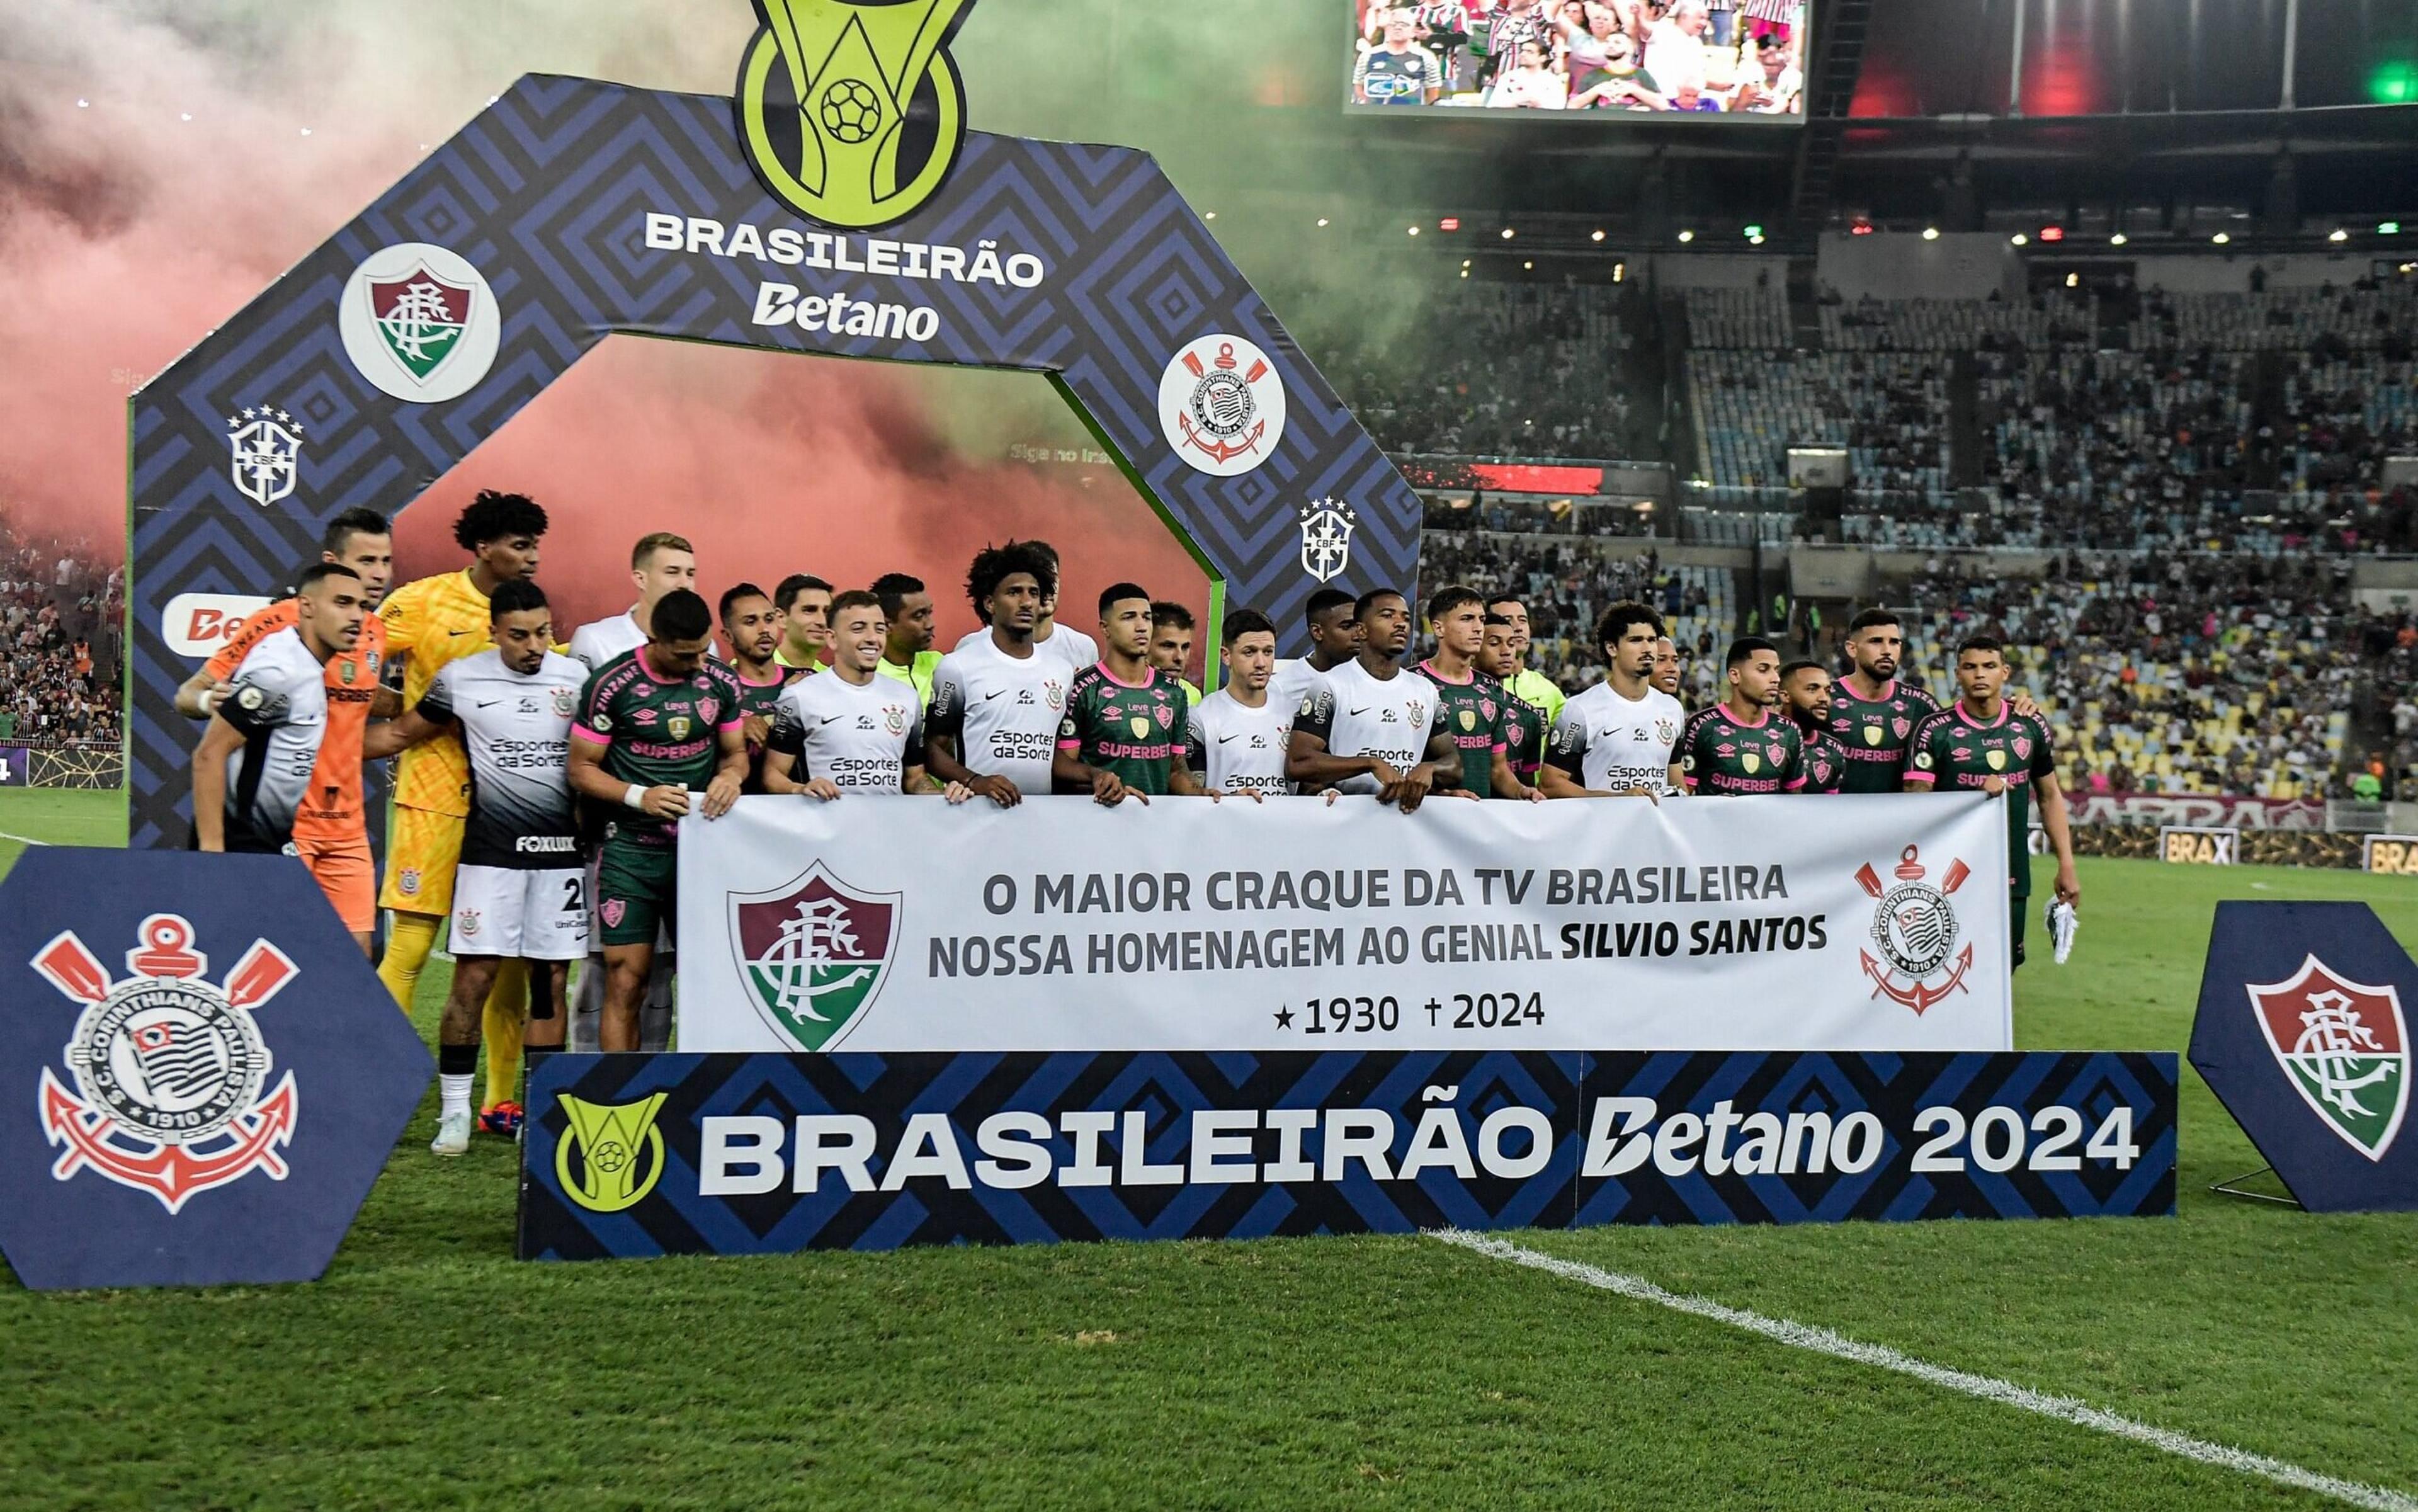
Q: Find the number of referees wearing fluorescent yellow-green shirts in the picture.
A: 4